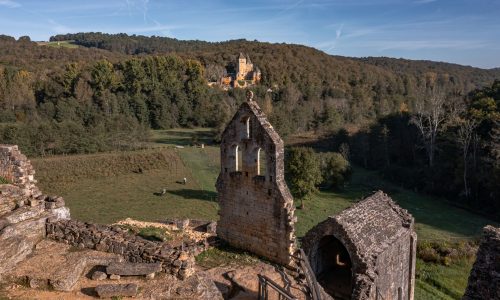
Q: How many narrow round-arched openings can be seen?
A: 3